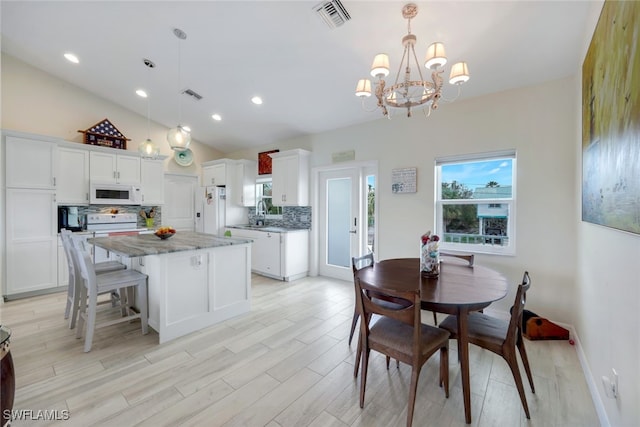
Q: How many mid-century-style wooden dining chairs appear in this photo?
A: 4